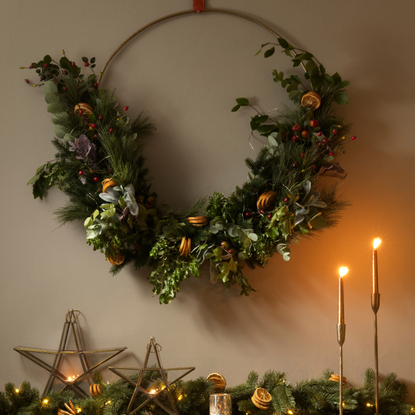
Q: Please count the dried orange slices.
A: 12